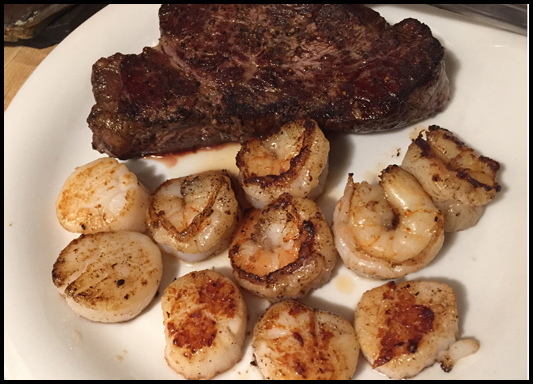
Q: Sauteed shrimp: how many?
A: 5